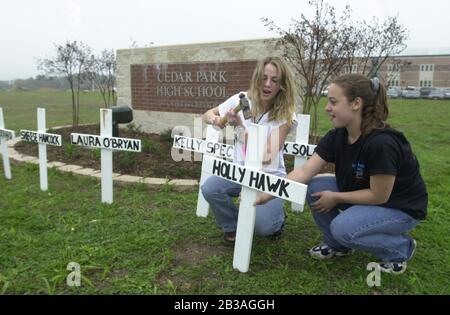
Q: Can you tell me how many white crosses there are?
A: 6